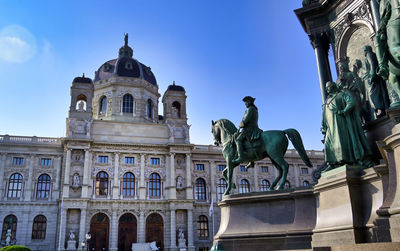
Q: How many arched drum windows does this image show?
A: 3